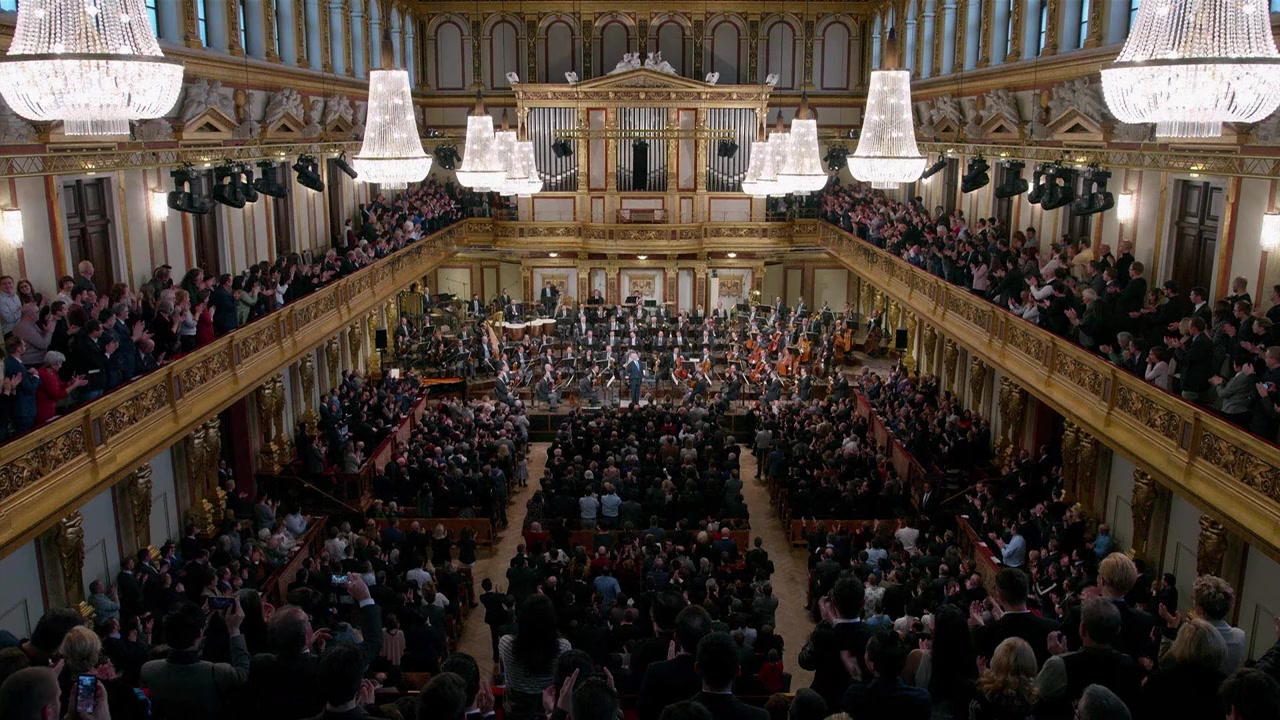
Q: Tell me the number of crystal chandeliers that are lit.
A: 10